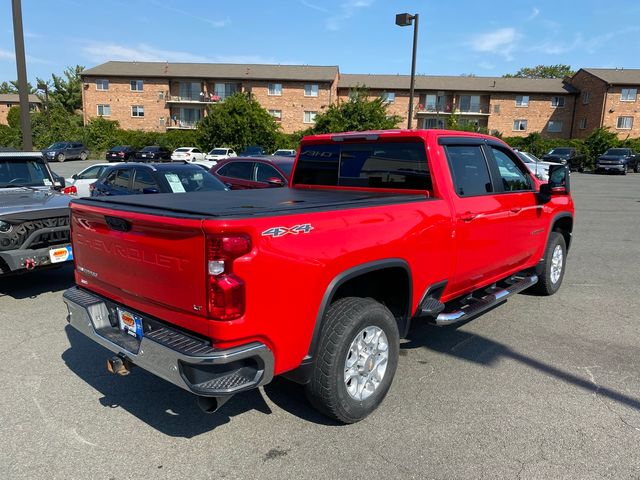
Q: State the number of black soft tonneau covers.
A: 1